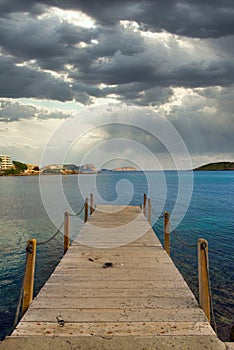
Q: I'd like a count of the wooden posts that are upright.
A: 8